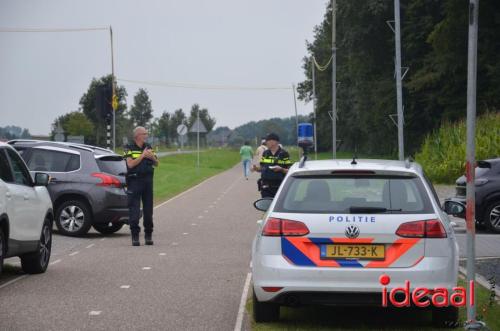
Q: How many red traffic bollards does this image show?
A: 0